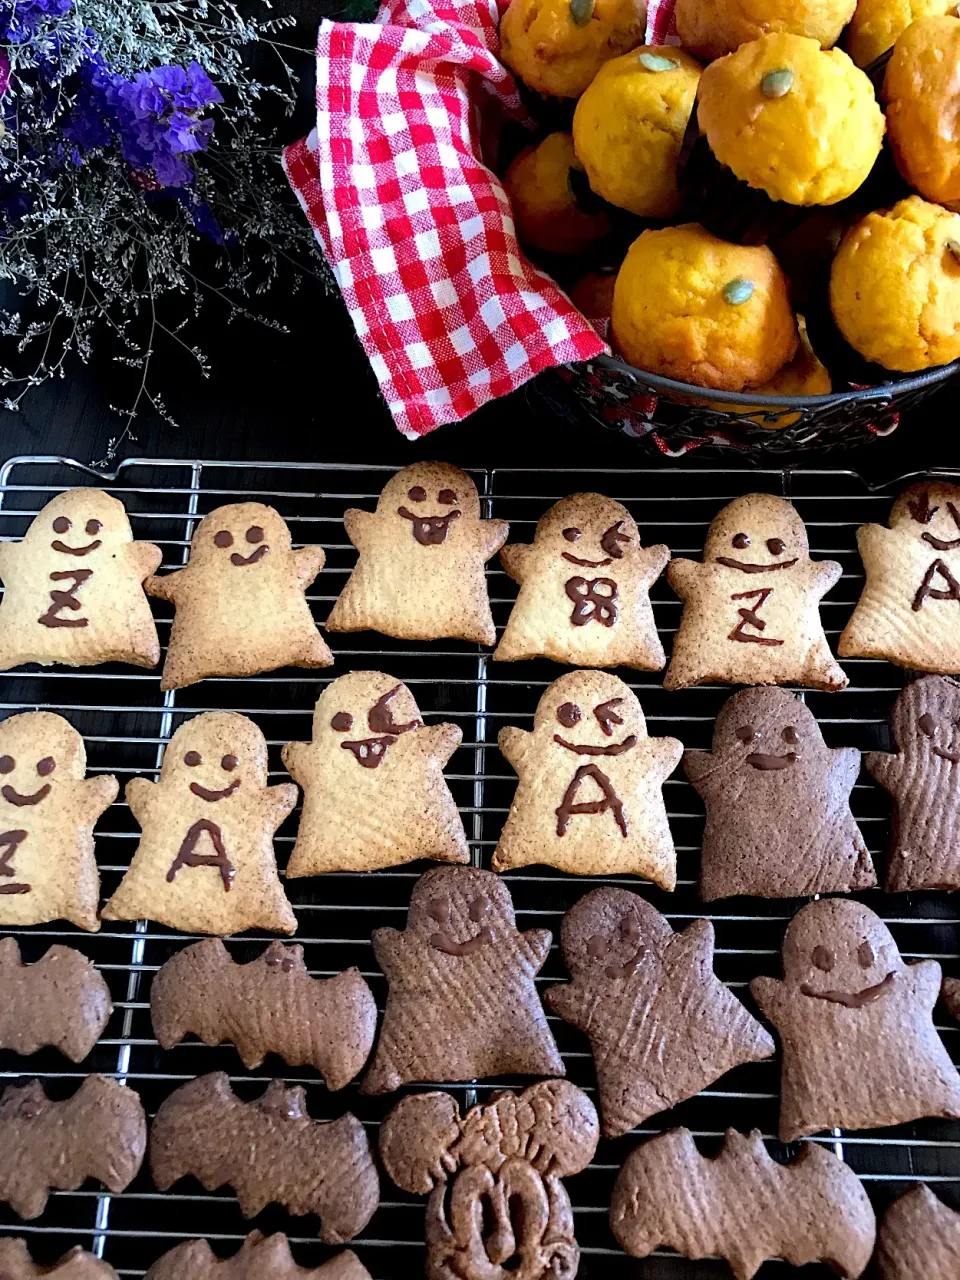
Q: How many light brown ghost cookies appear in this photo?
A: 10